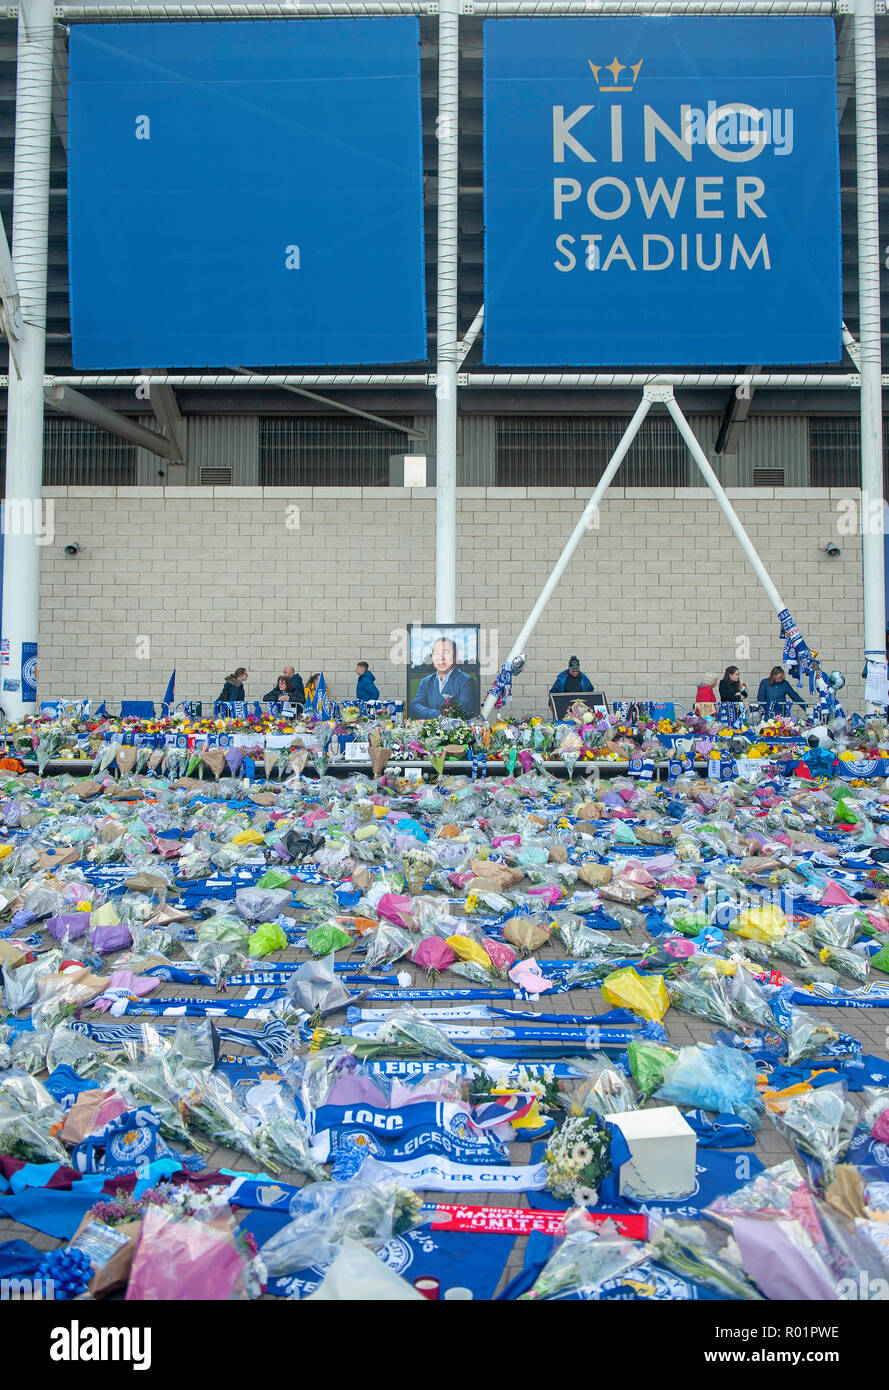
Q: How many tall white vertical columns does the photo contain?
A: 3